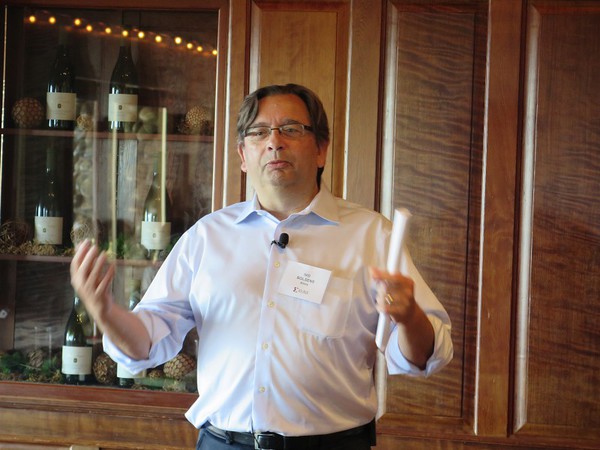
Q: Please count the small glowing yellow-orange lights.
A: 12